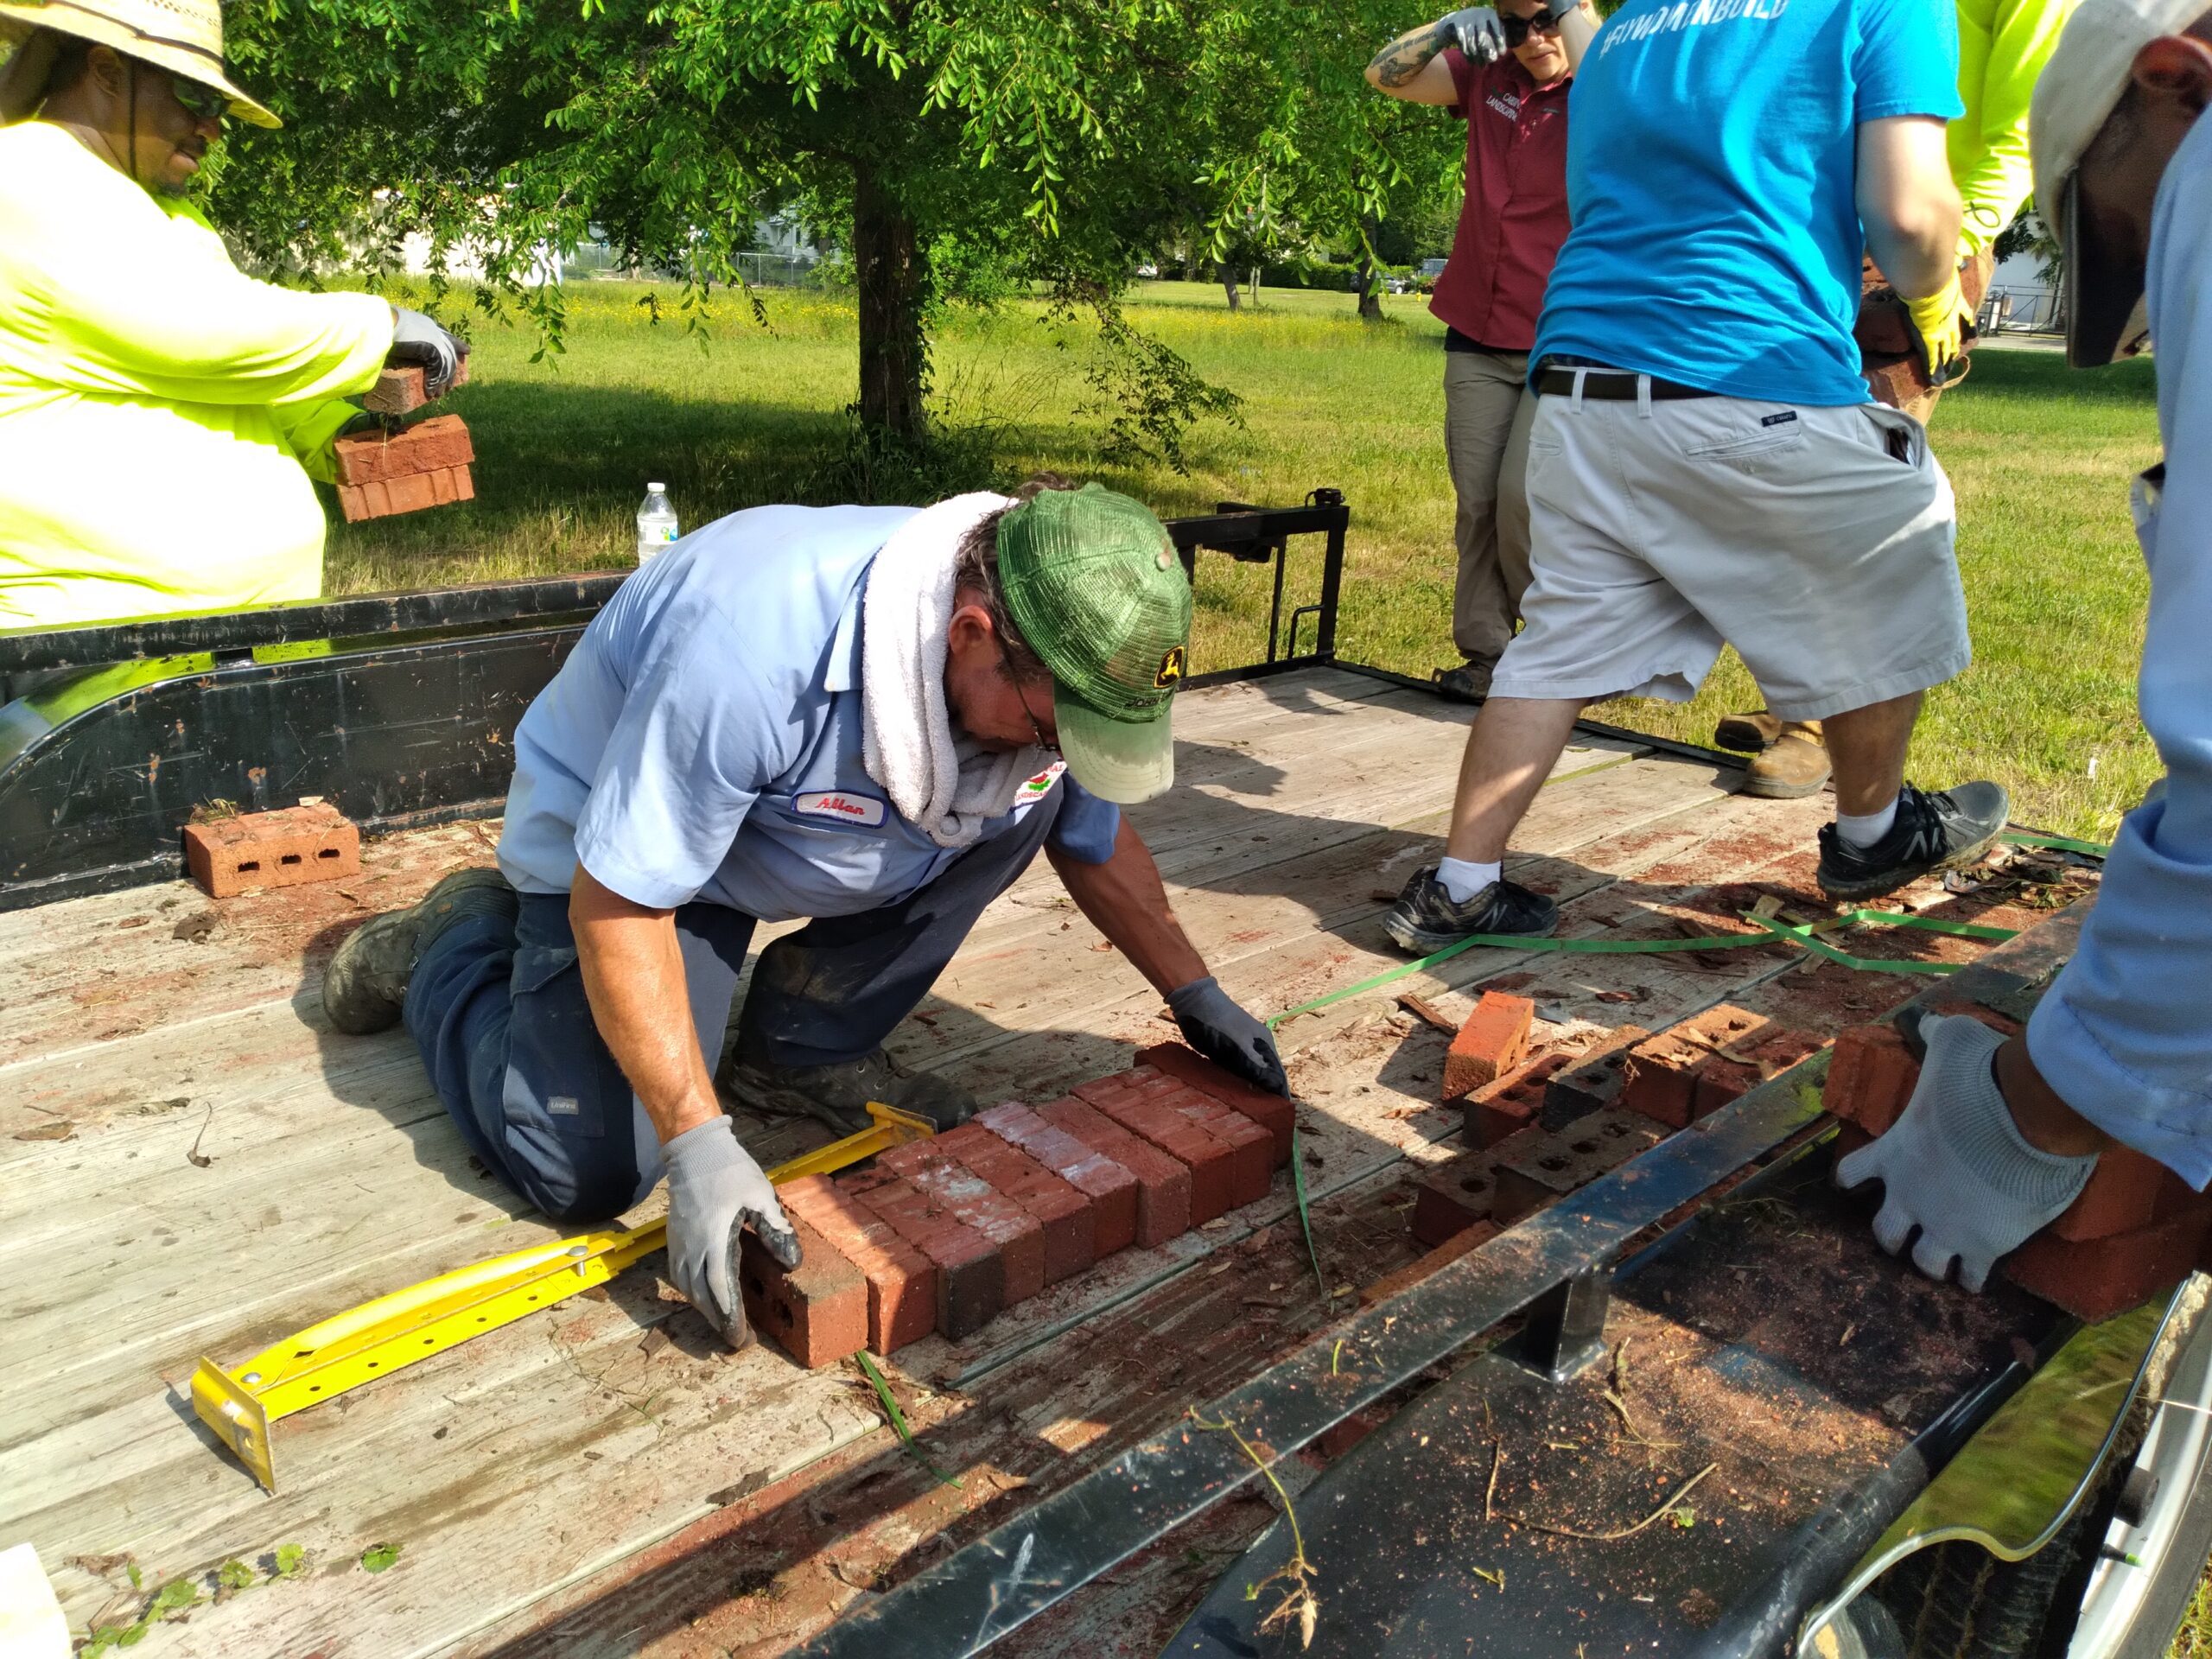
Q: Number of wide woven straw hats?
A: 1